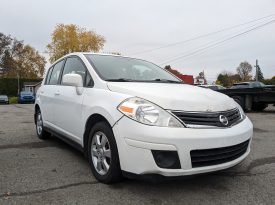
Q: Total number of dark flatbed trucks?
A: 1